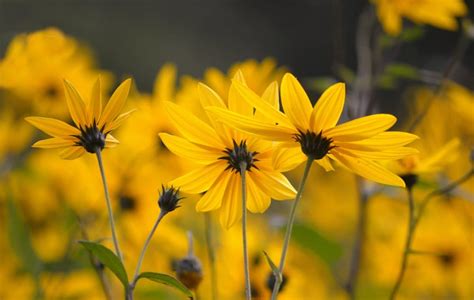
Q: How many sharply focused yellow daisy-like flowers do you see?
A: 3